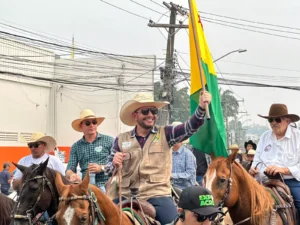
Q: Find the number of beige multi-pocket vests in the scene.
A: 1